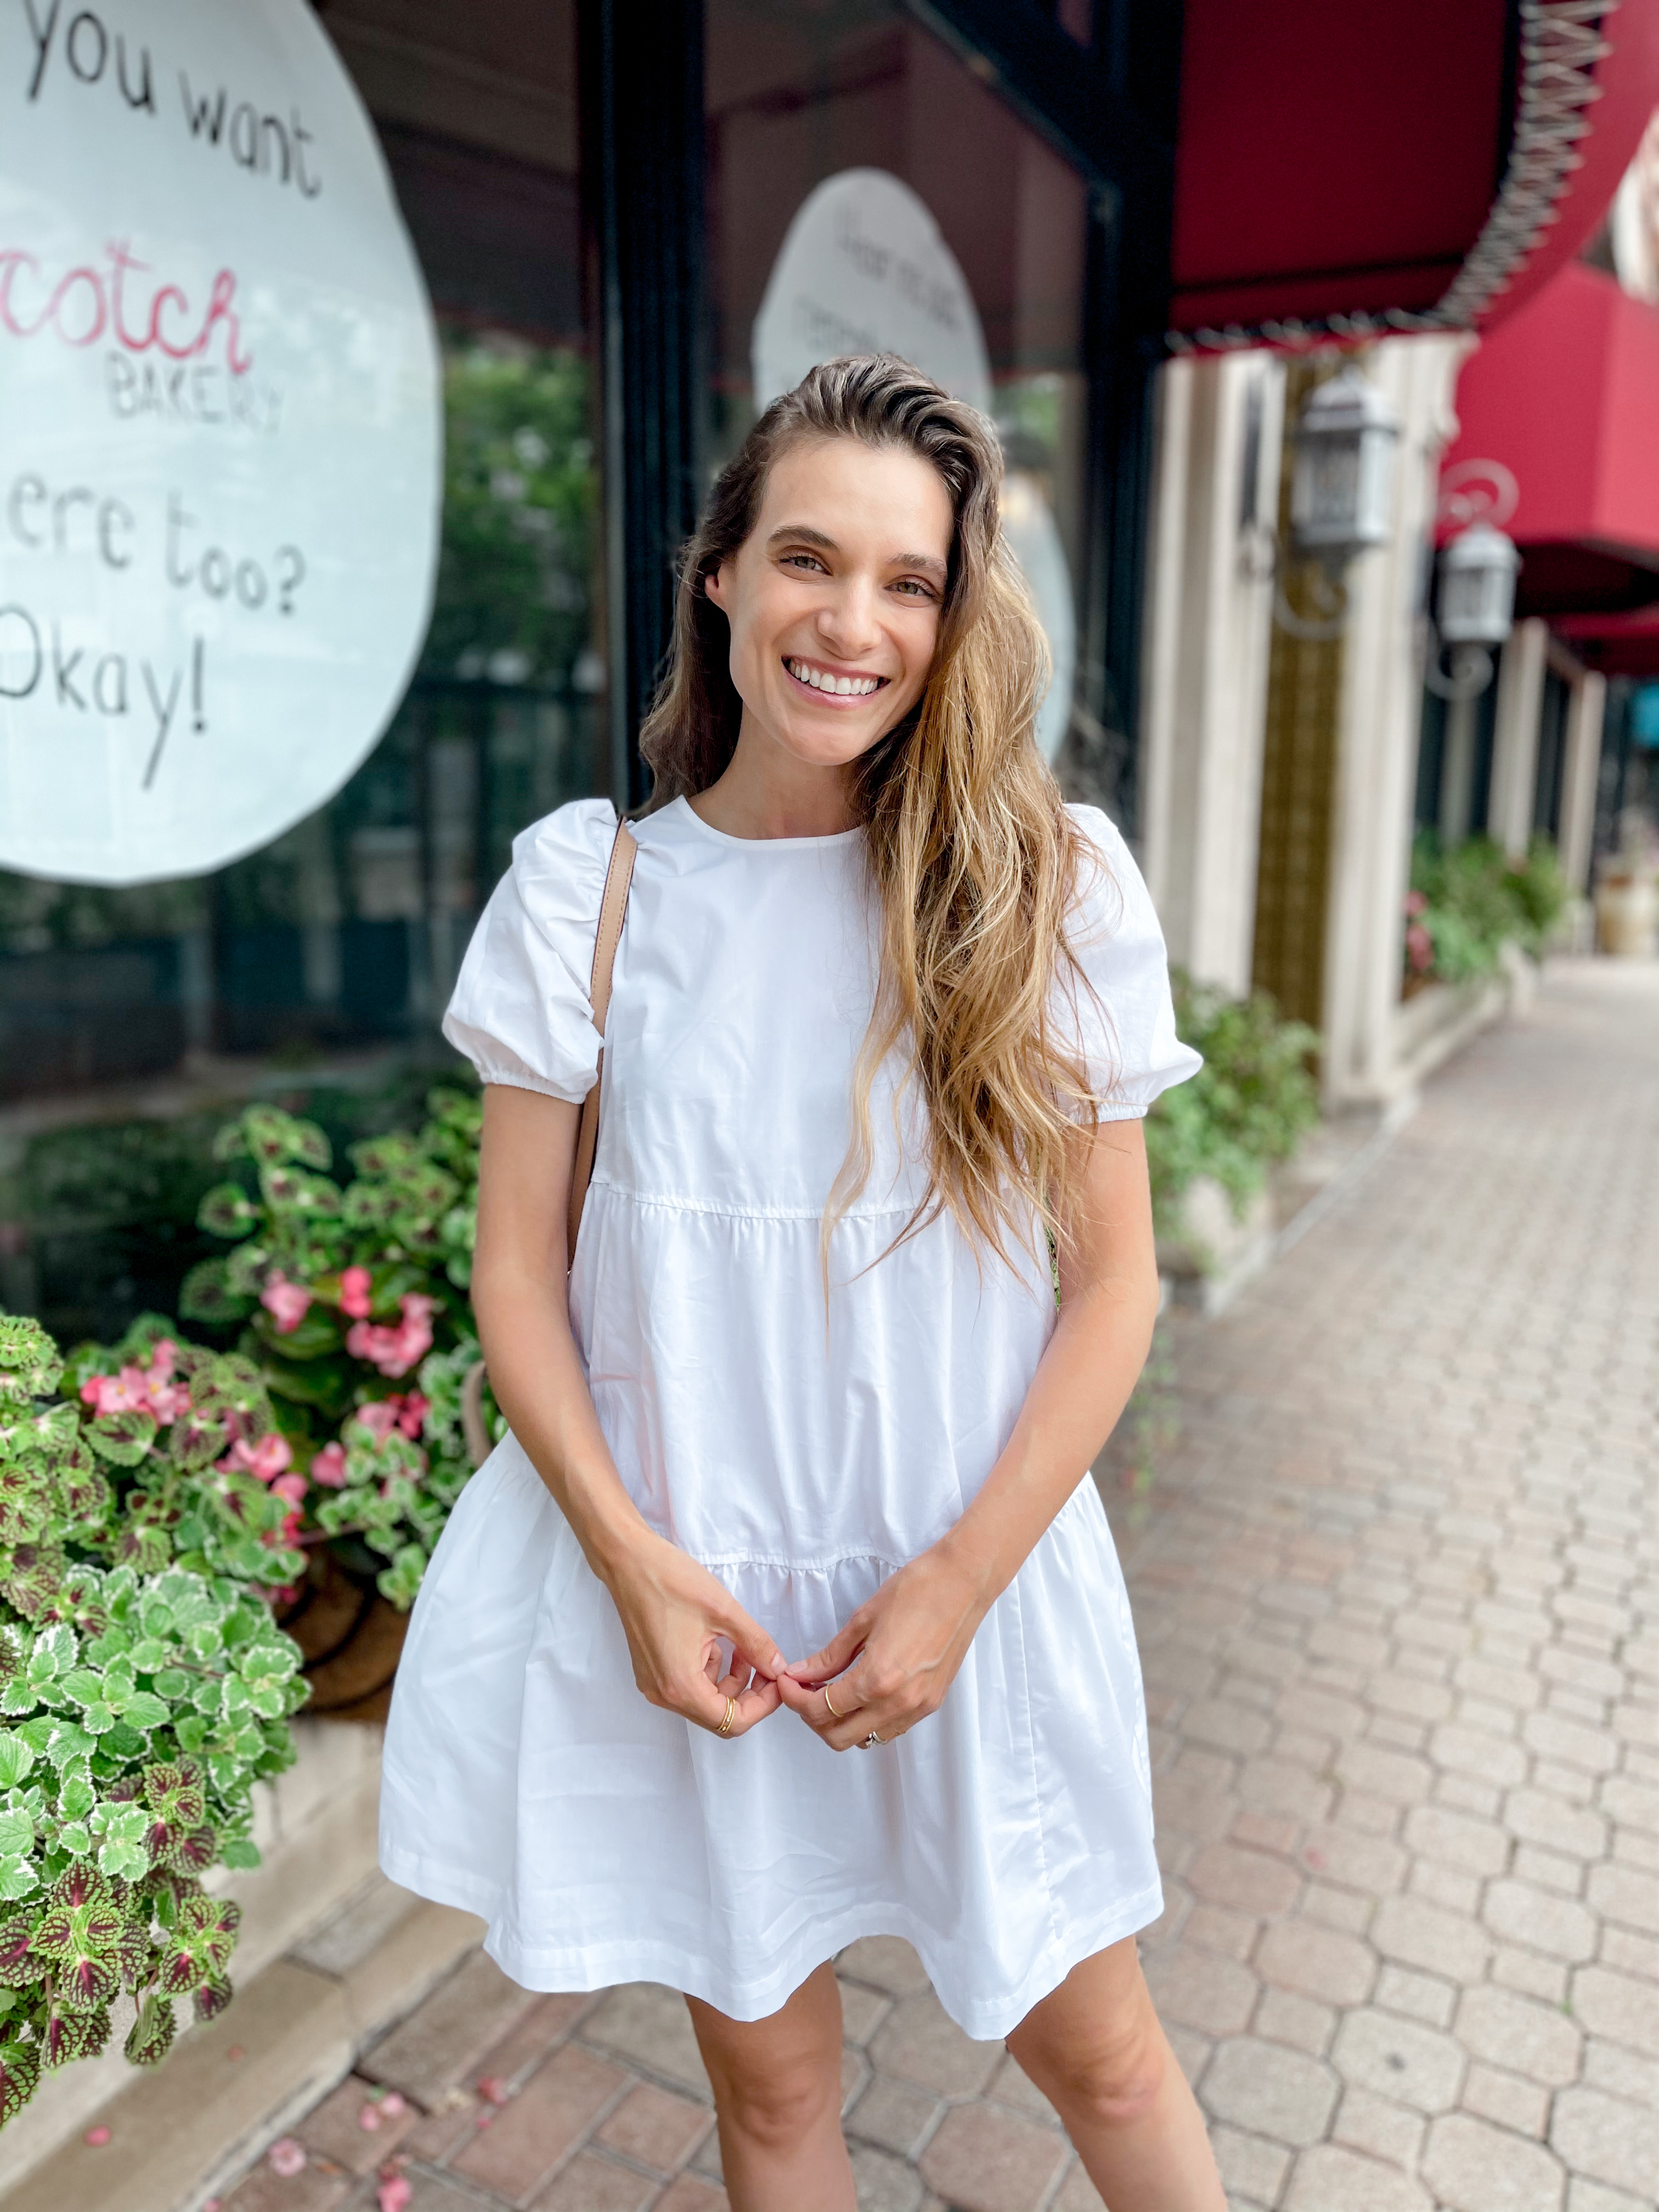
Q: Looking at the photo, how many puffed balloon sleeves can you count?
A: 2